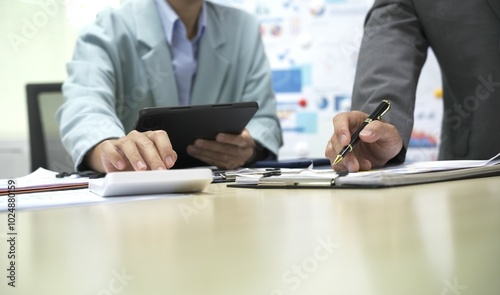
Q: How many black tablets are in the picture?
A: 1